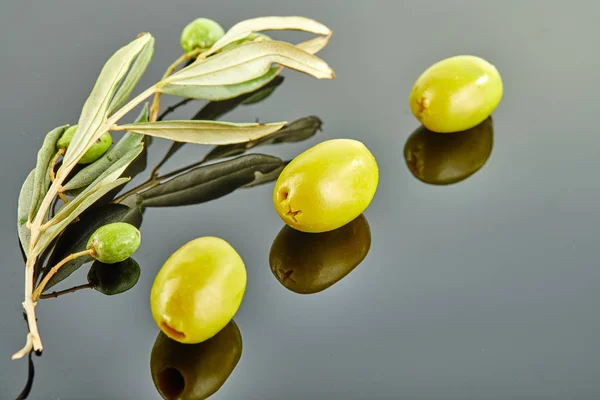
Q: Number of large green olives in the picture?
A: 3